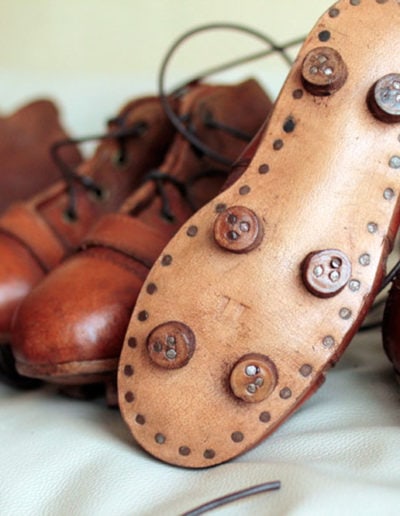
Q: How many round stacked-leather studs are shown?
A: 6